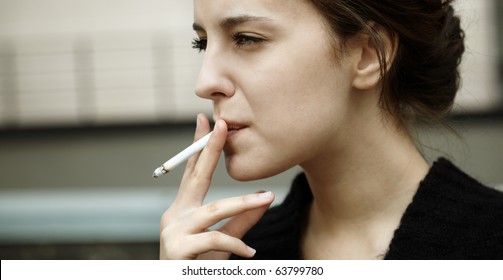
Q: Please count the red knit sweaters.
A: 0